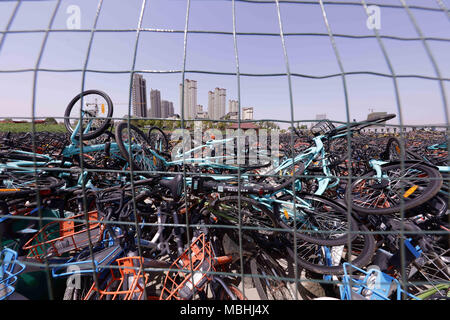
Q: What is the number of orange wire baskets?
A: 3